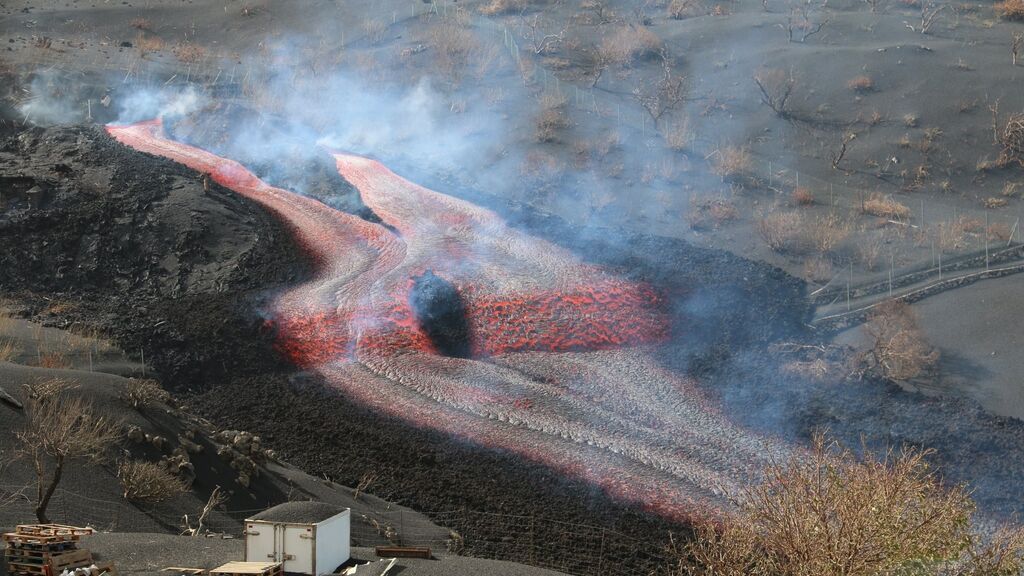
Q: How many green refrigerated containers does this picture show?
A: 0